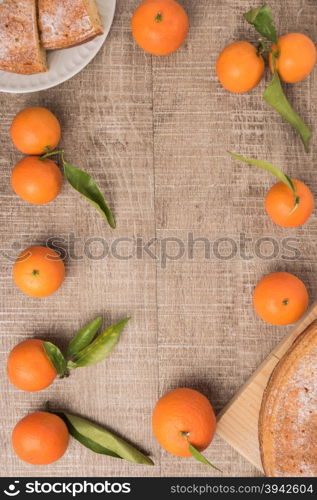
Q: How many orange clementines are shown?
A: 11